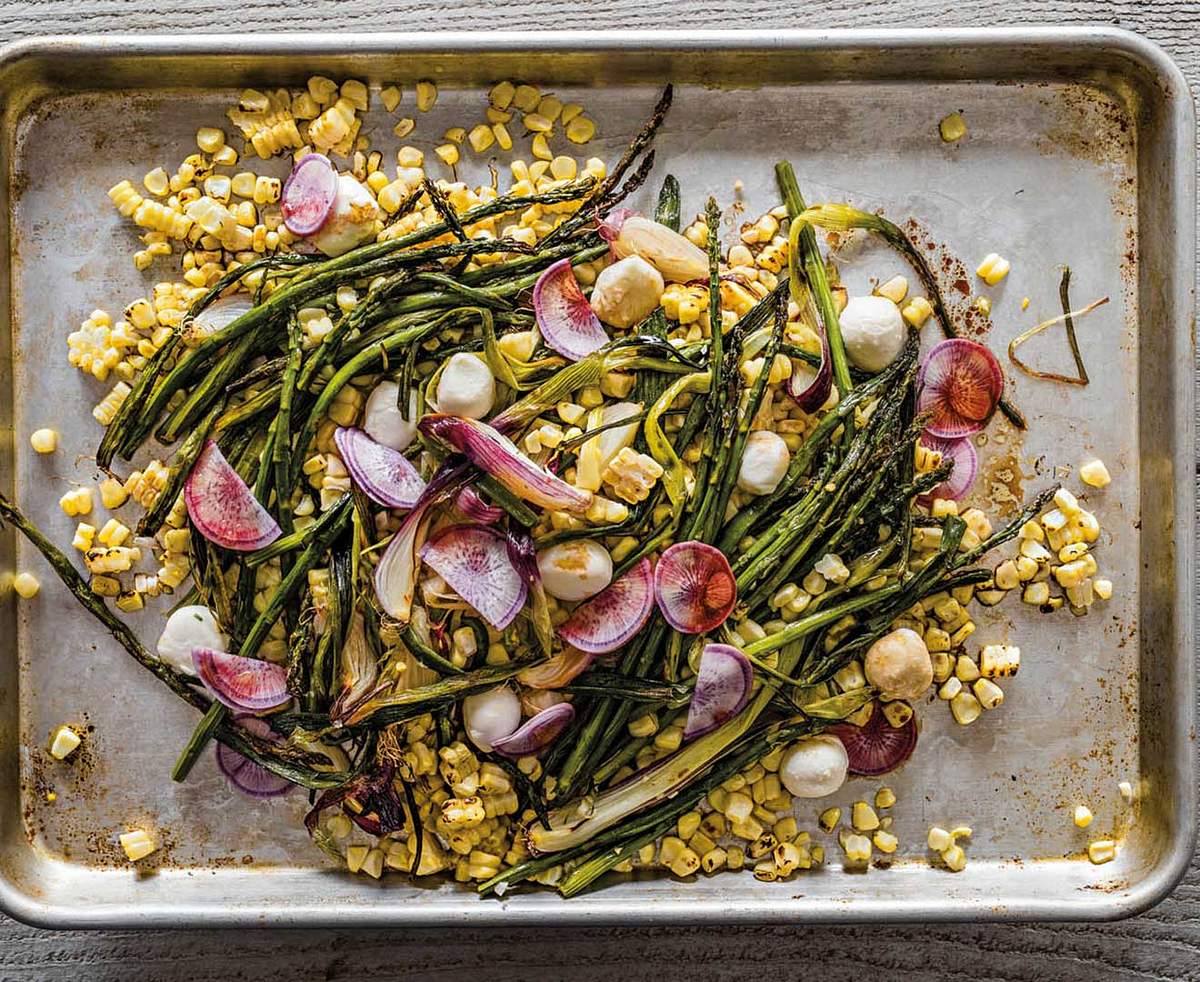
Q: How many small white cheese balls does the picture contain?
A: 11